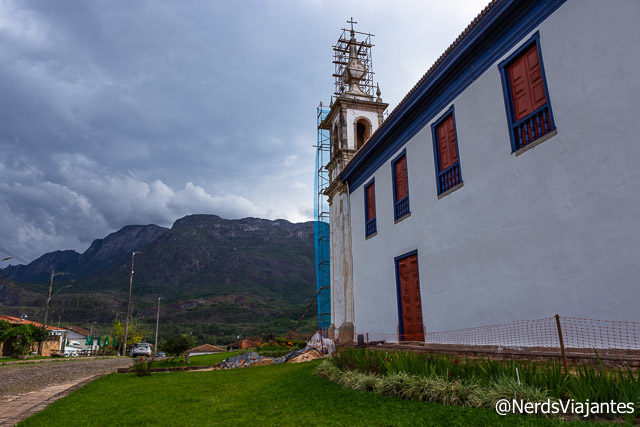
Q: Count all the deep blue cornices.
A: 1